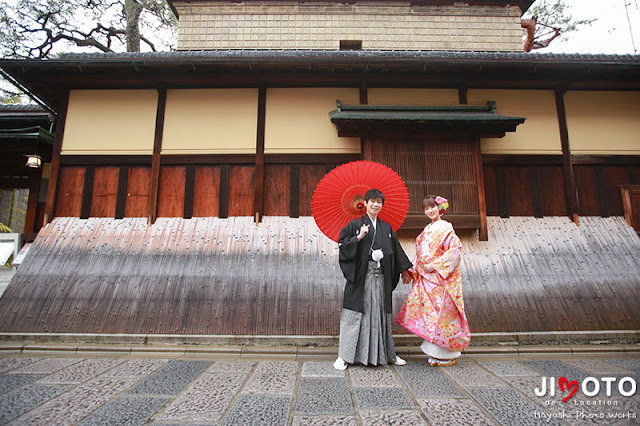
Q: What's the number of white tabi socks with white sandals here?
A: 2